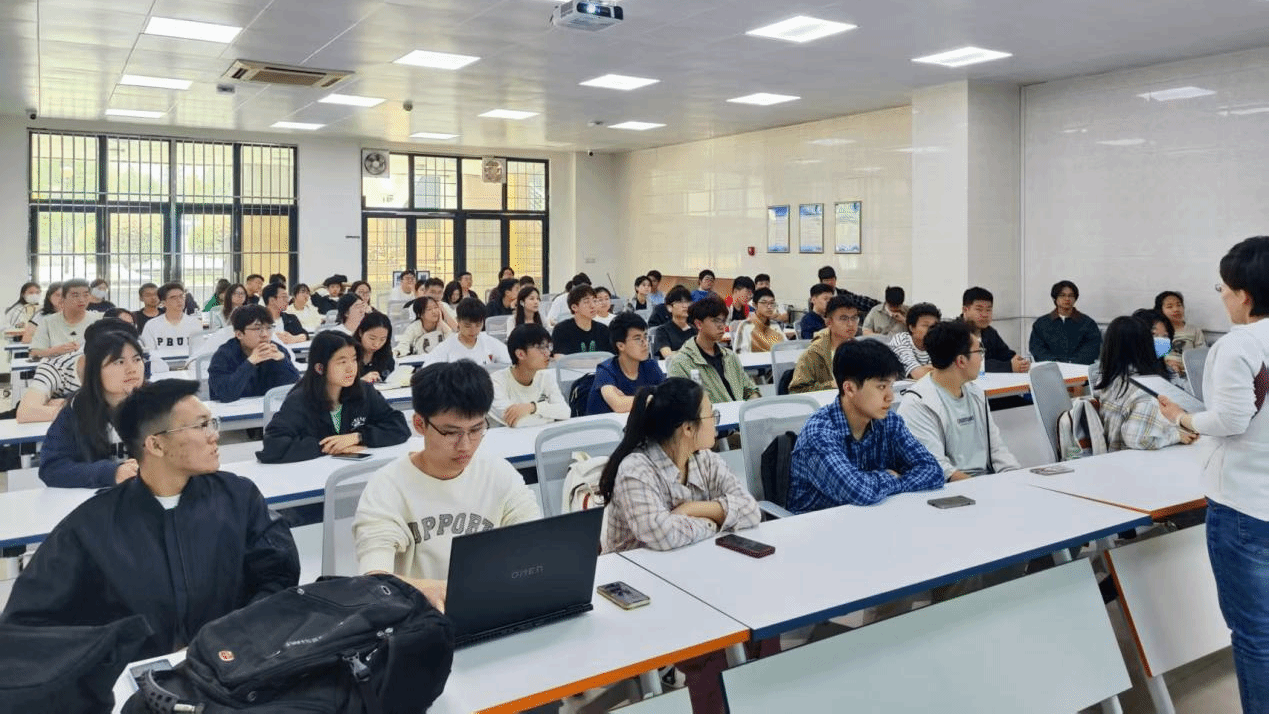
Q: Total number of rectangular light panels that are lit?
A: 13